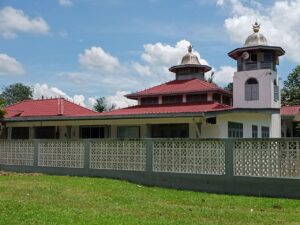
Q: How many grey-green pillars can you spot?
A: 4